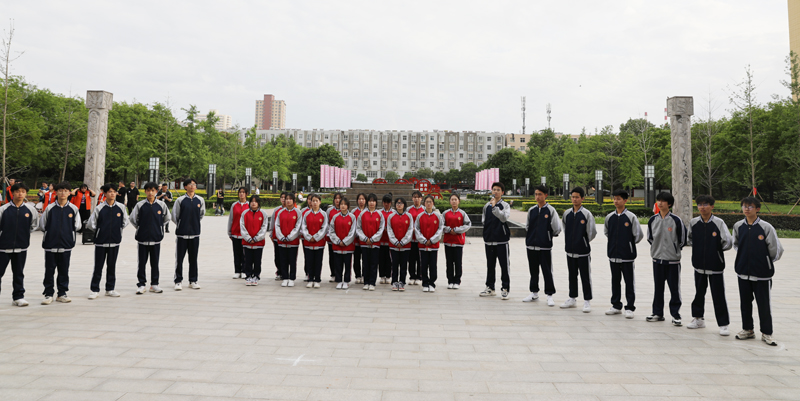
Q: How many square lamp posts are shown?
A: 12